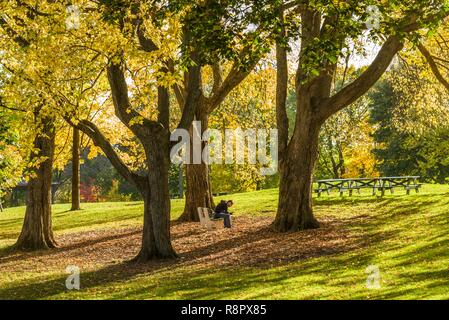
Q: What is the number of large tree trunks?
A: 4